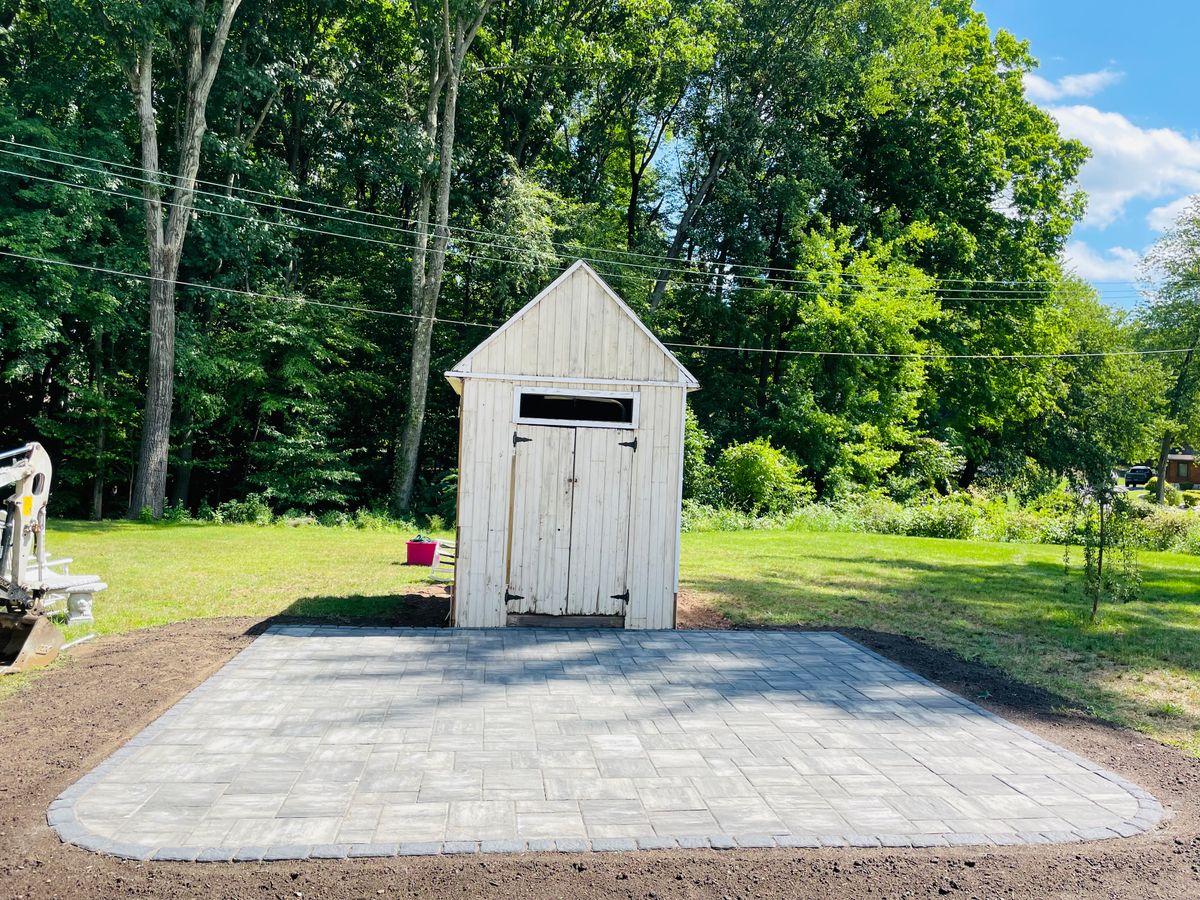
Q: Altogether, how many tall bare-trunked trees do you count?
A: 2